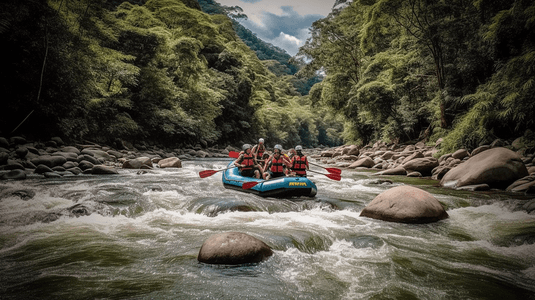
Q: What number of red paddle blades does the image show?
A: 5